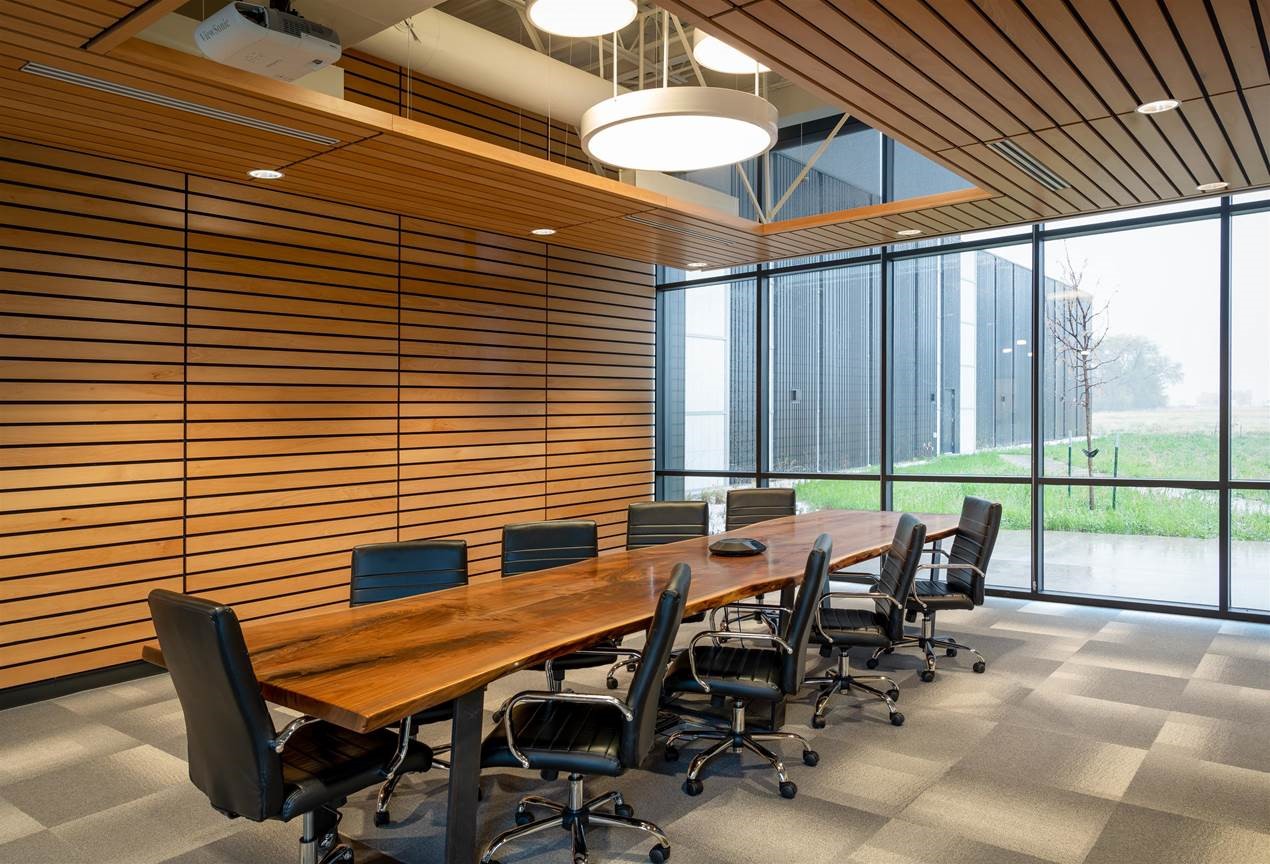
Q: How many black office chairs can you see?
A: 9